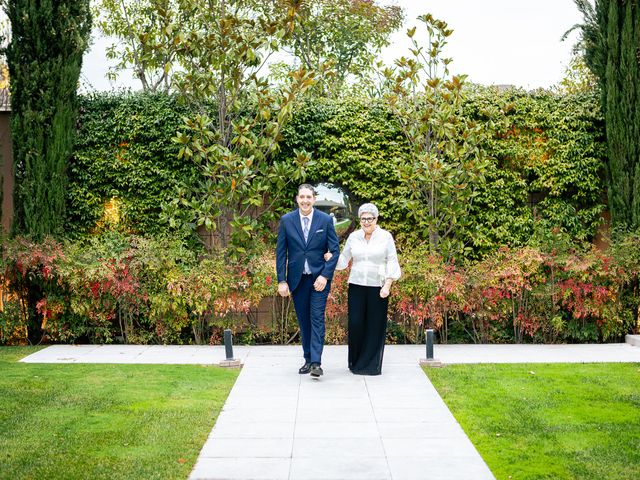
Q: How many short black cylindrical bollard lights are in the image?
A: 2